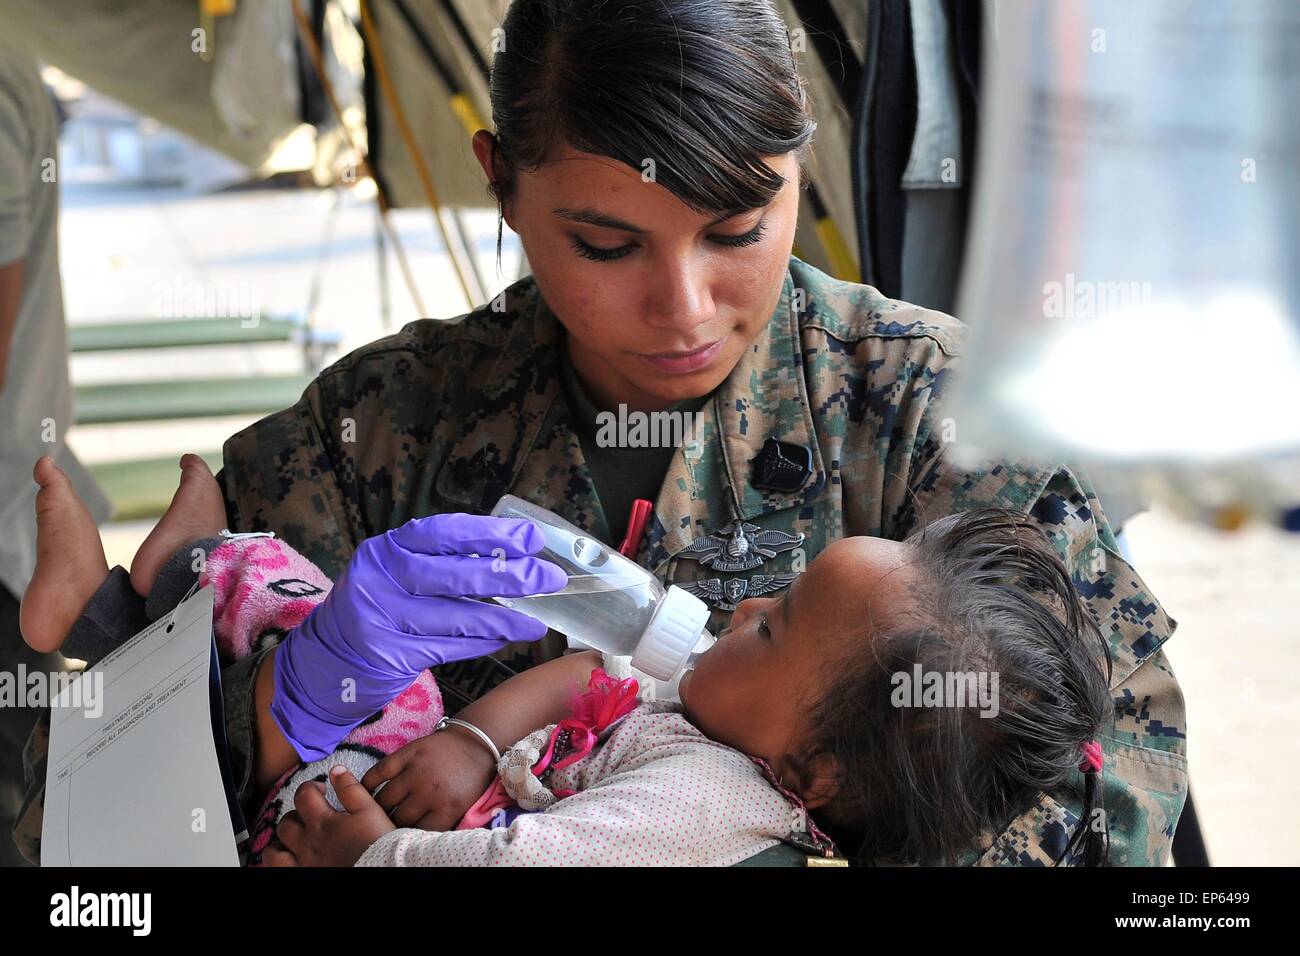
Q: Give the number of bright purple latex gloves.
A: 1